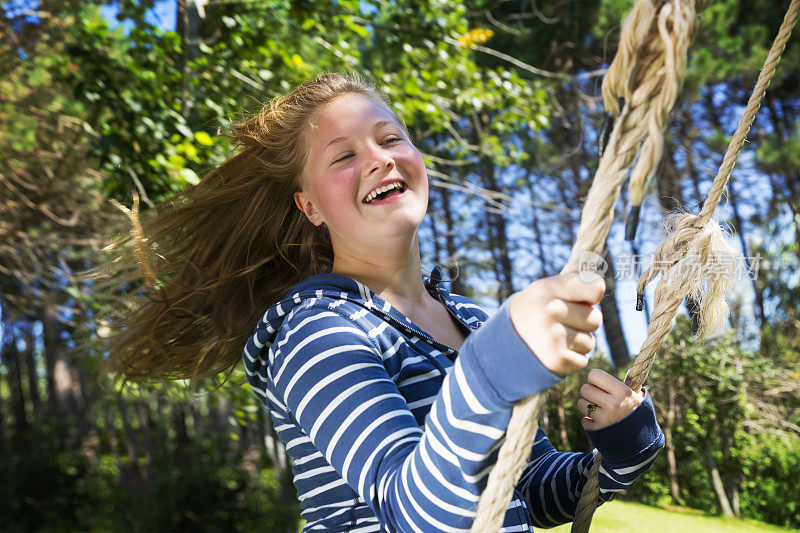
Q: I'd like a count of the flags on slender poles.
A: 0